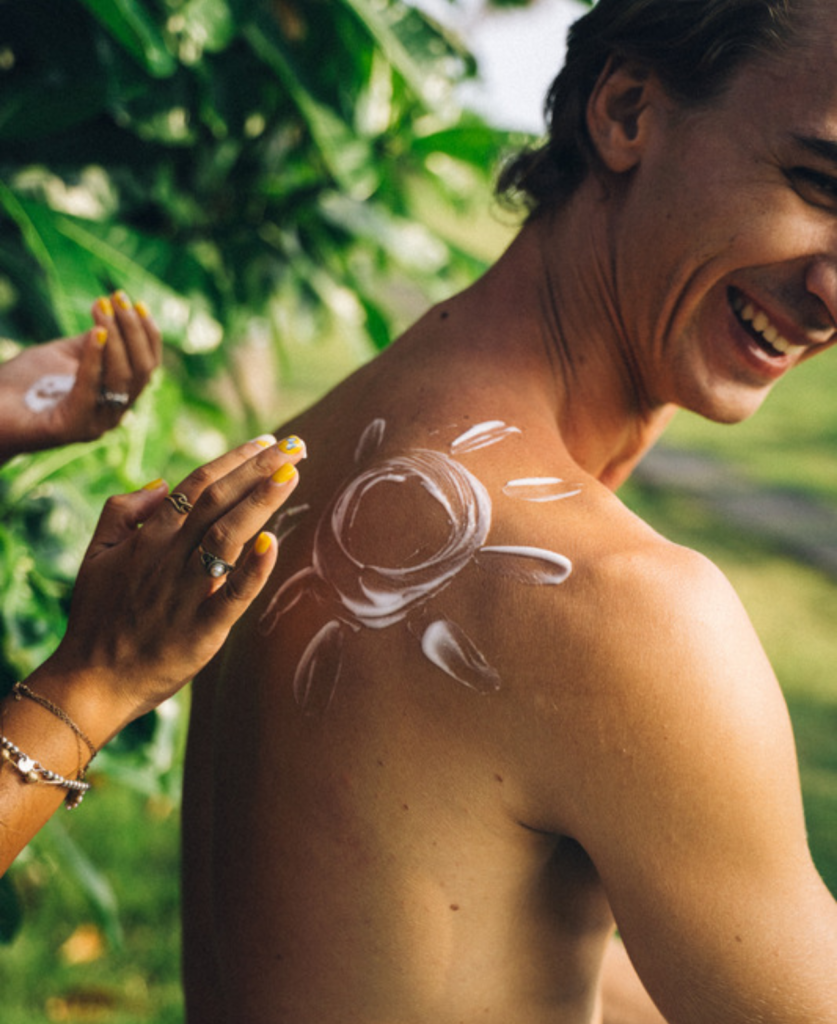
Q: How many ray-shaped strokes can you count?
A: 8